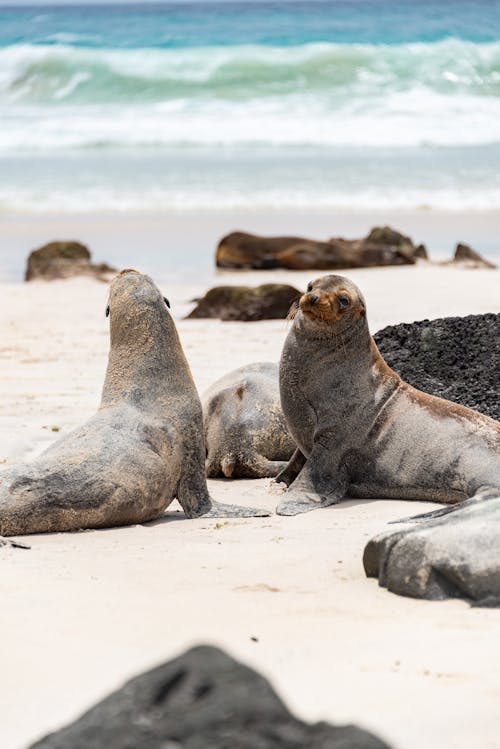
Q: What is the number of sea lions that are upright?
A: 2